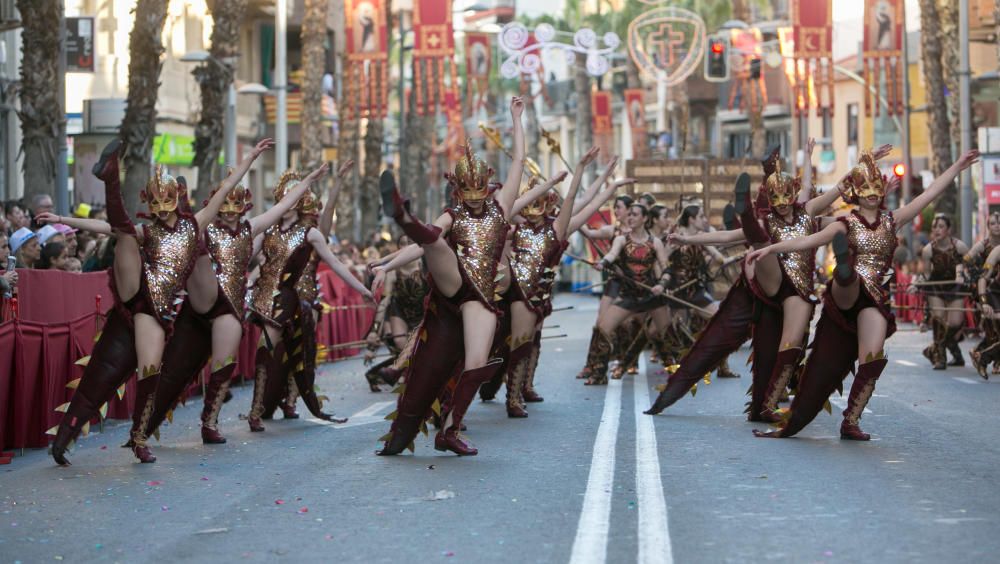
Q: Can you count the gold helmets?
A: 8